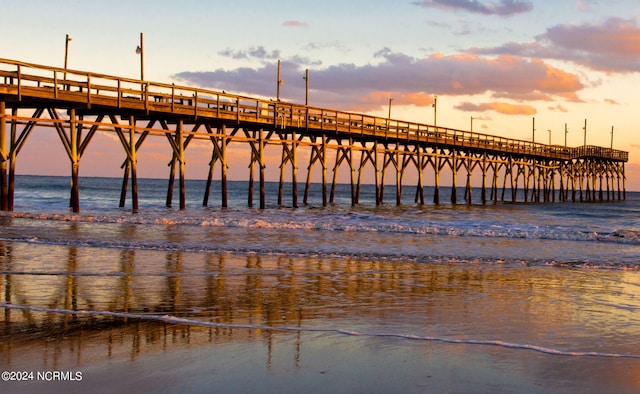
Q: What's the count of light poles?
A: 12